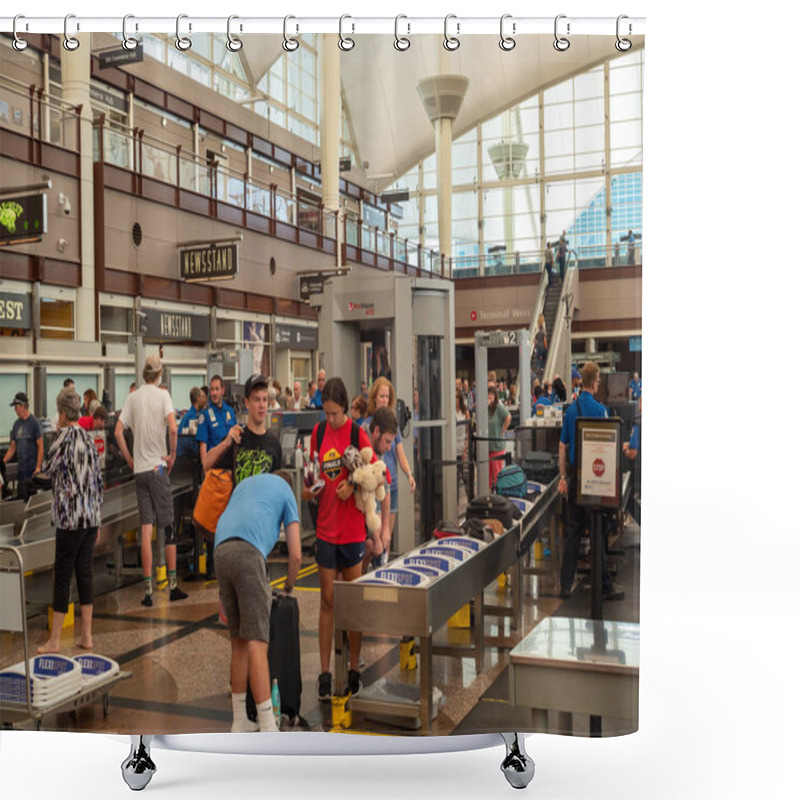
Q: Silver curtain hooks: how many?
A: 12